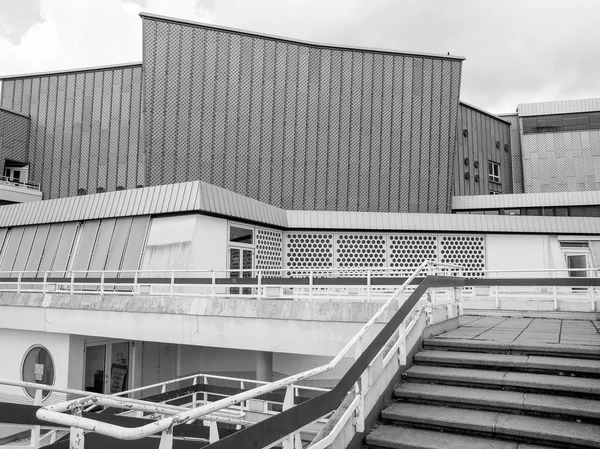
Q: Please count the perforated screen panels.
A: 5